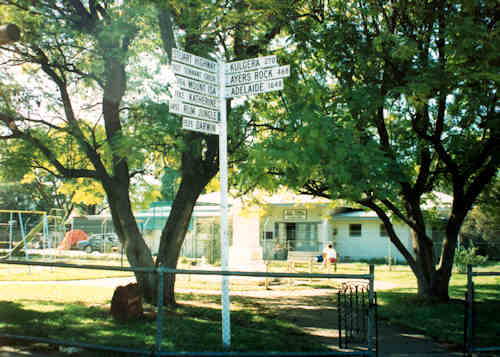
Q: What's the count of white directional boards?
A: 9